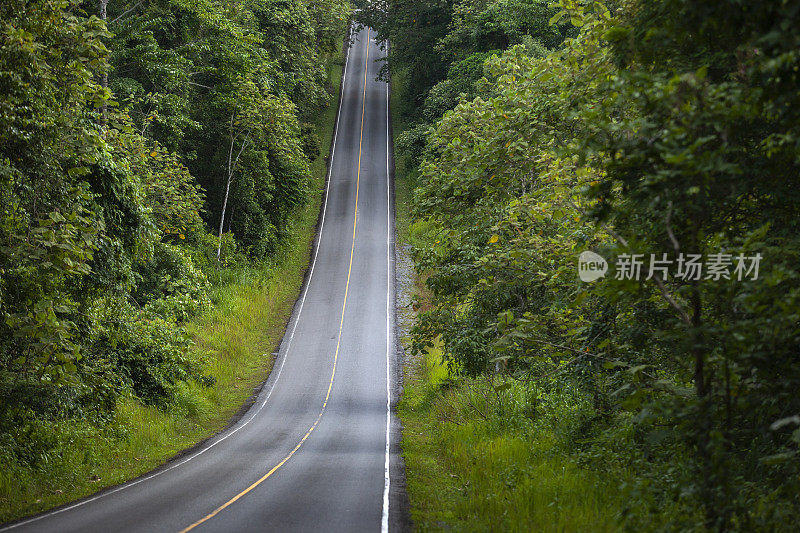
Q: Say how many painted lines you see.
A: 3